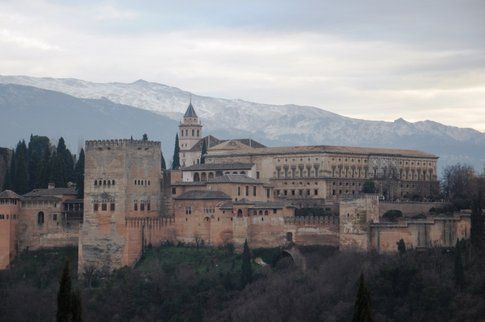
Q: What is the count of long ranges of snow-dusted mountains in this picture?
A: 1